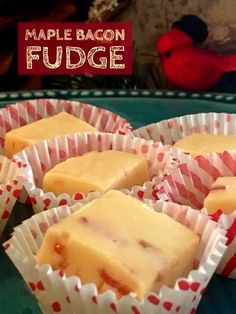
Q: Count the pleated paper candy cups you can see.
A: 6